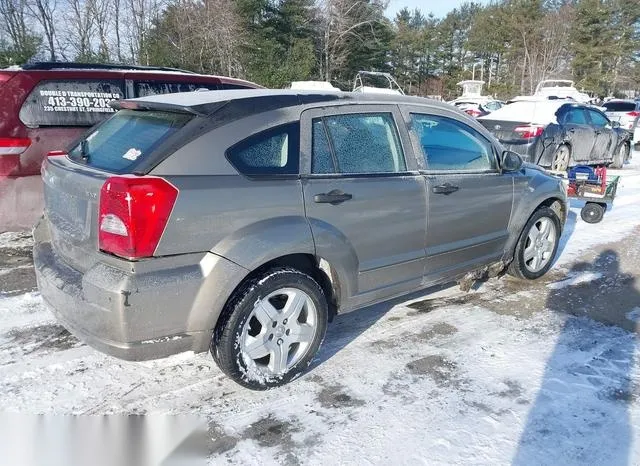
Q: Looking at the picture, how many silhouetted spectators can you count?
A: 1